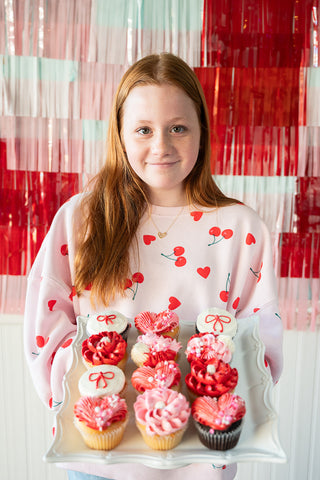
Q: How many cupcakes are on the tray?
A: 12